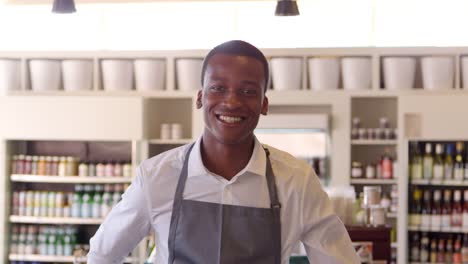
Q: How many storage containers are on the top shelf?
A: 12